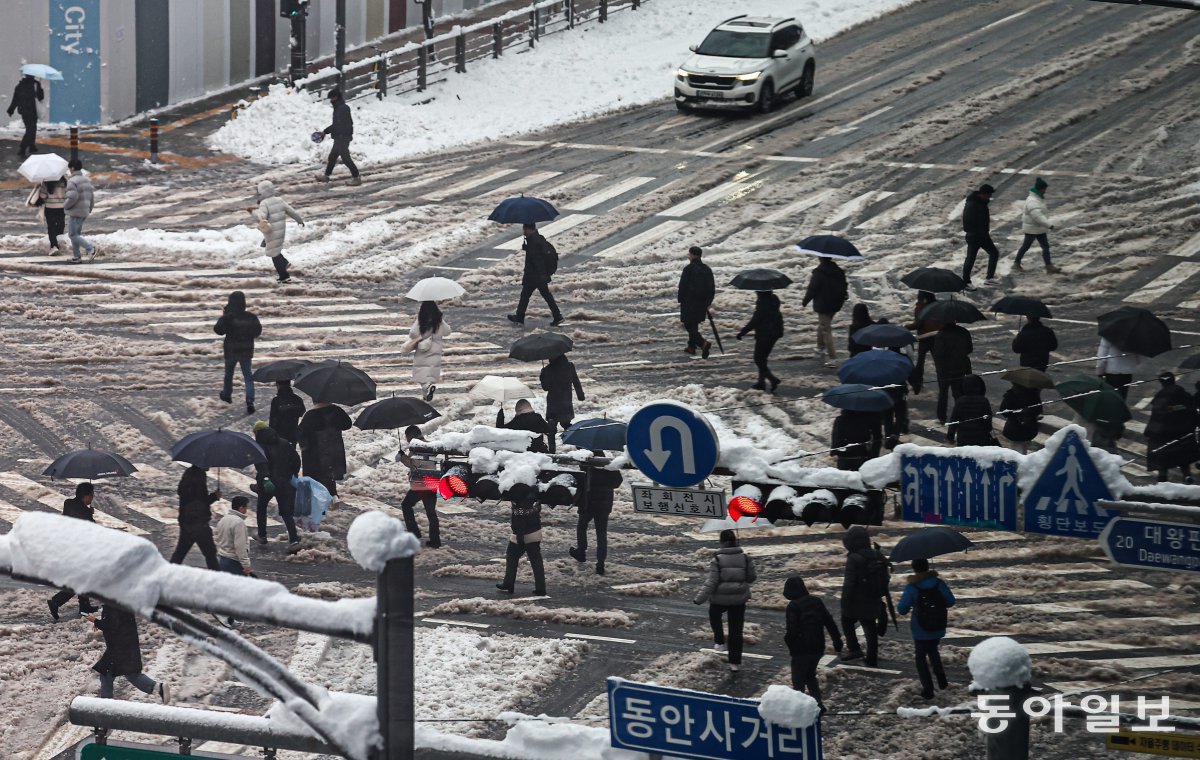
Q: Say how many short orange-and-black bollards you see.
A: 2